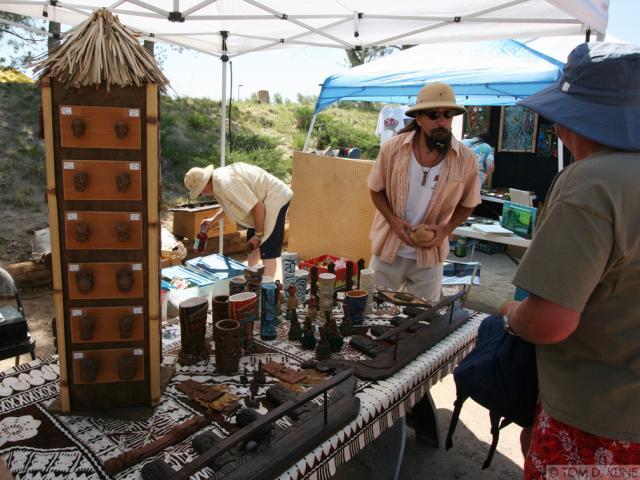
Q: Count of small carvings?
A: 12